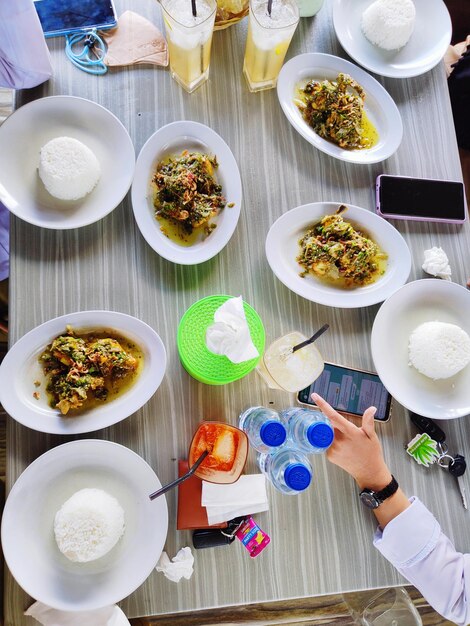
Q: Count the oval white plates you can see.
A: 4